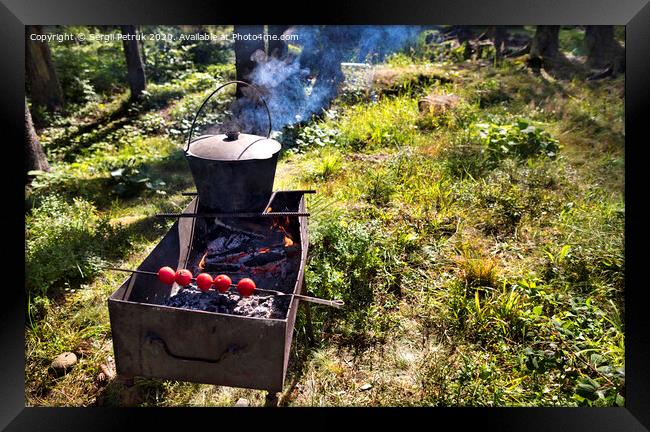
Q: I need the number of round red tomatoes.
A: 5